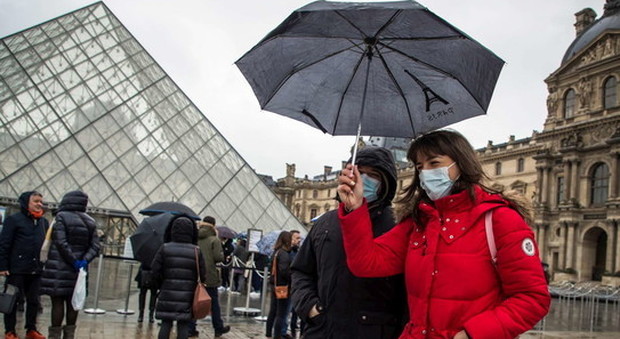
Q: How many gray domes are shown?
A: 1